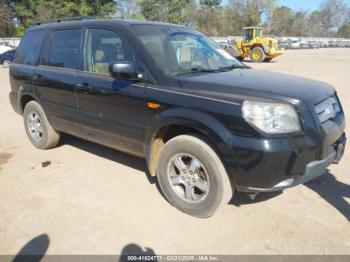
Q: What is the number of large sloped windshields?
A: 1